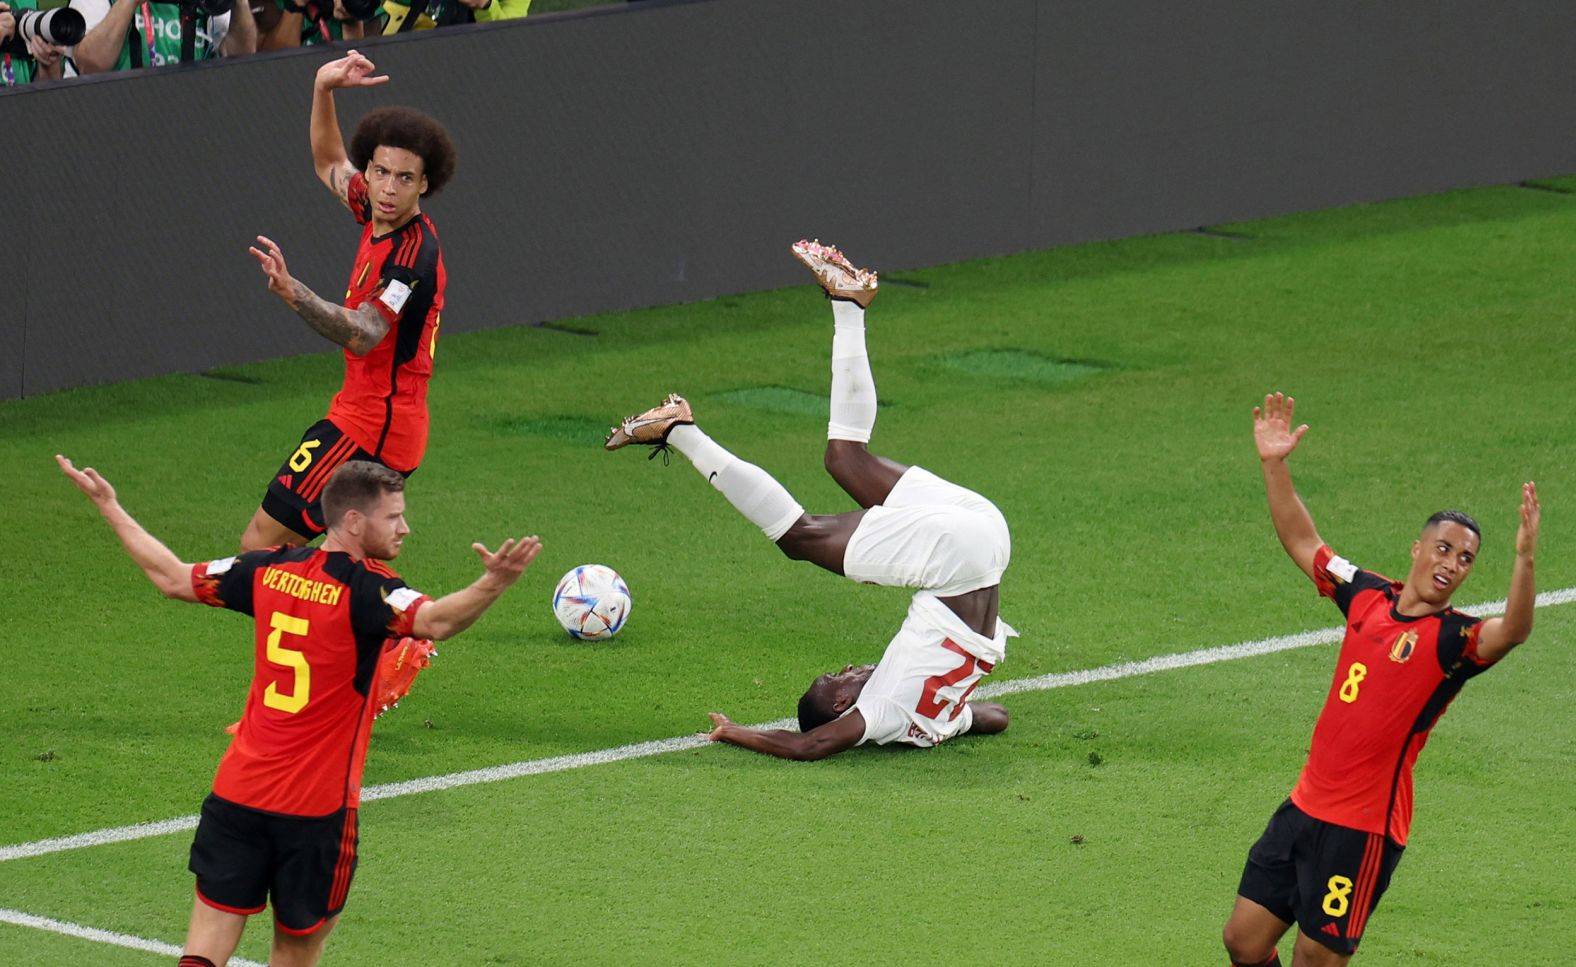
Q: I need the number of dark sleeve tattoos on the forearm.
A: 1